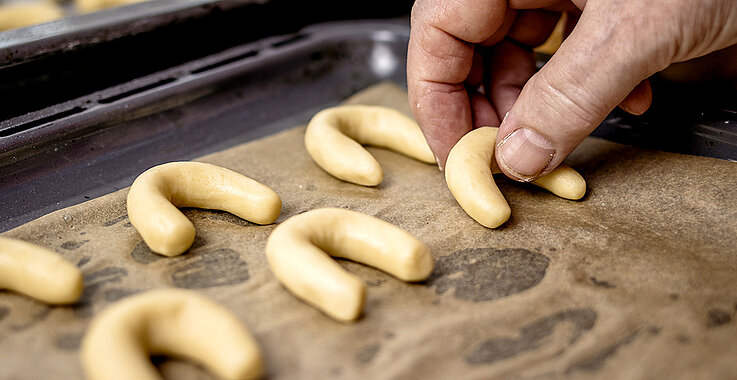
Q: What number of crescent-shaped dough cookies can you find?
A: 6